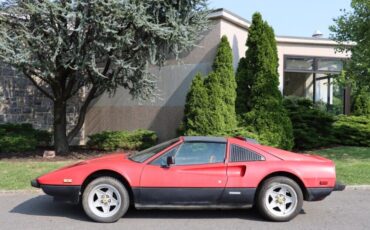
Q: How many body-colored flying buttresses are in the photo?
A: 1